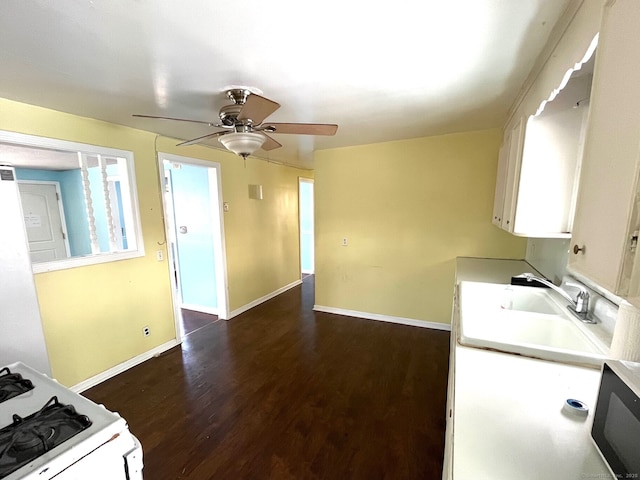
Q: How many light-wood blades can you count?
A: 5